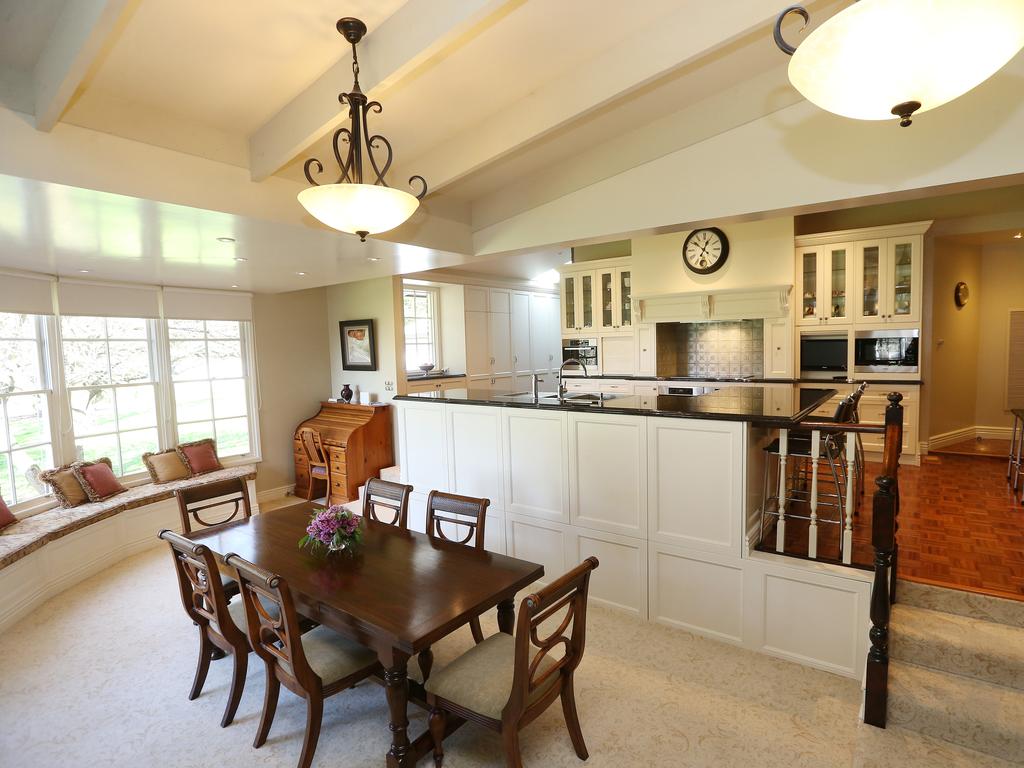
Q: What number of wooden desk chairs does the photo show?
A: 1